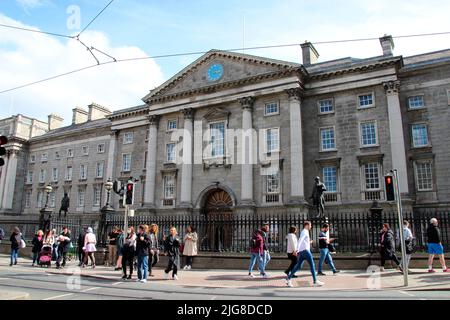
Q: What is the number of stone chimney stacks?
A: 5